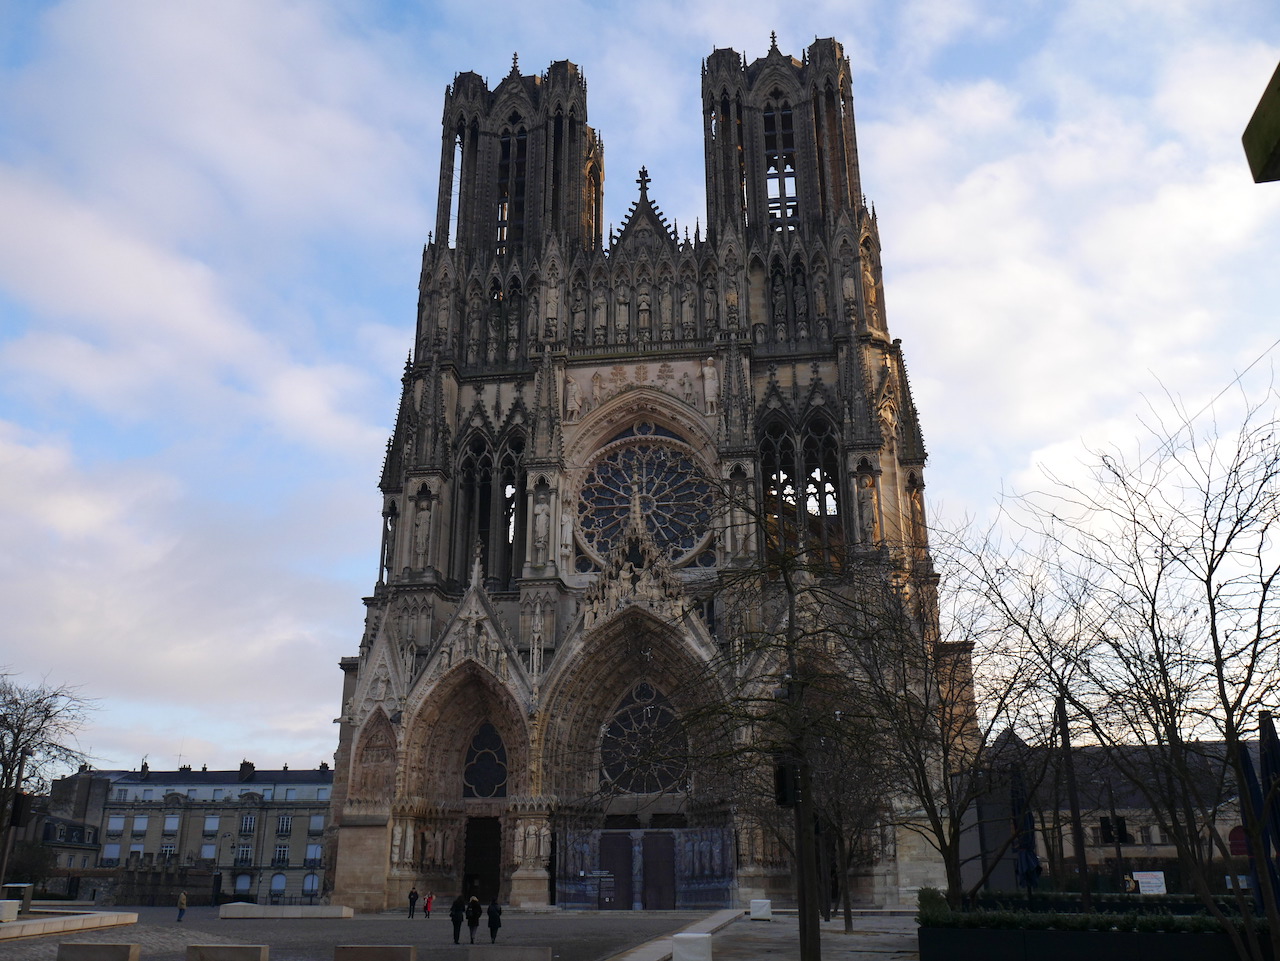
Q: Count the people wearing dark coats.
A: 4